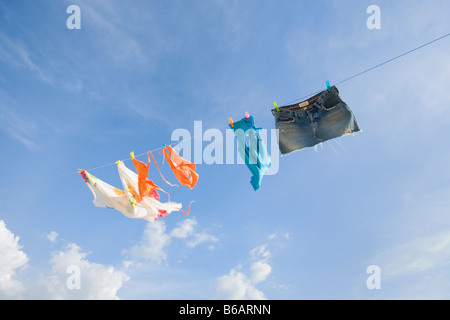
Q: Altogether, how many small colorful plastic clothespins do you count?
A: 8